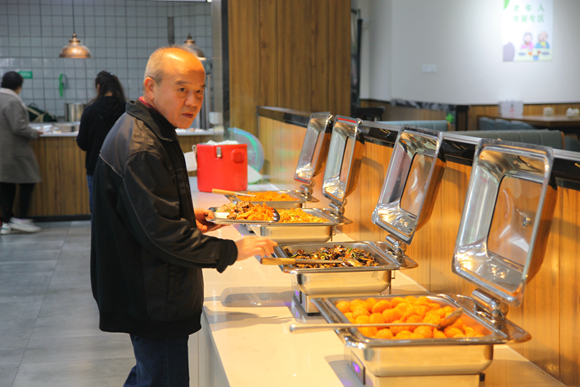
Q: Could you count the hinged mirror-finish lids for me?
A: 4